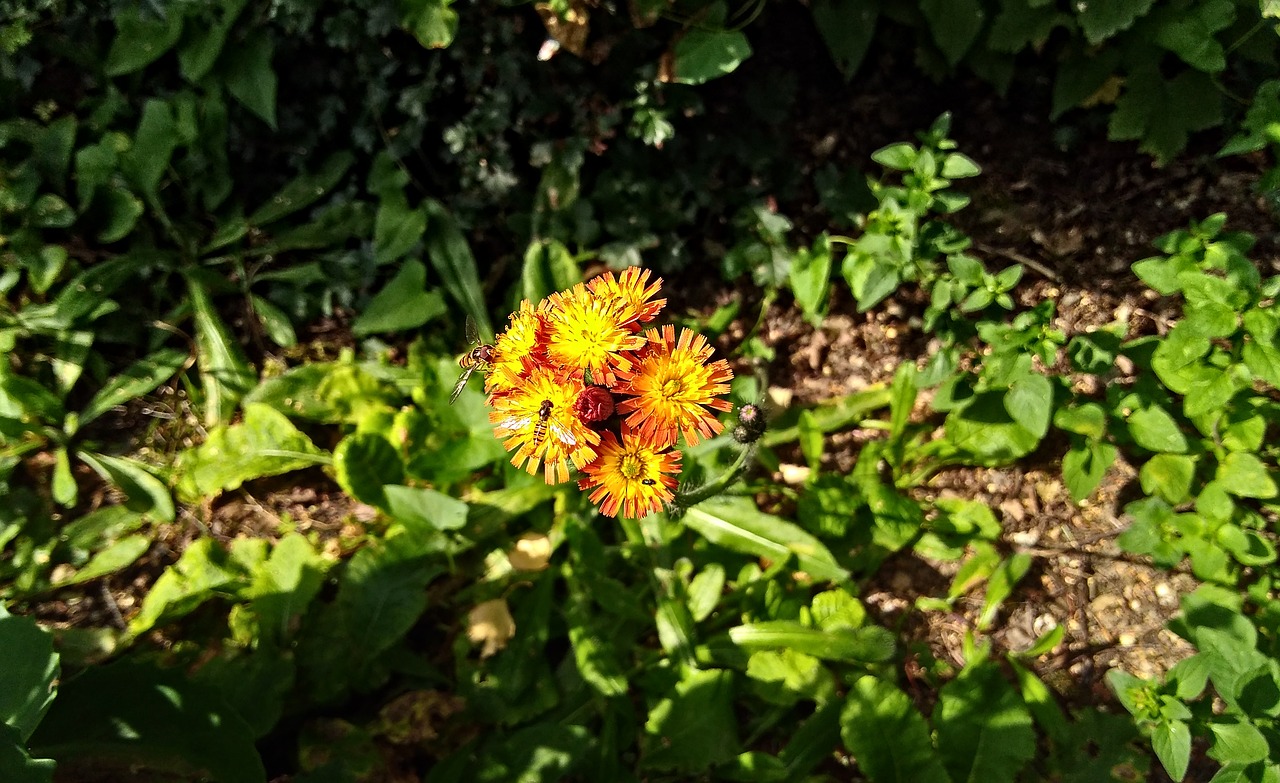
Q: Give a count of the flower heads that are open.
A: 6